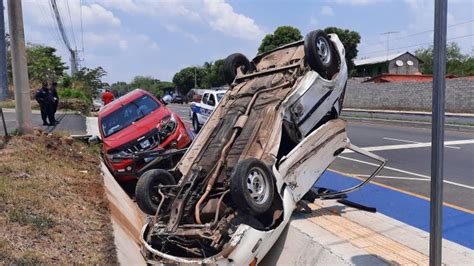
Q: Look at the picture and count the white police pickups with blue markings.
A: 1